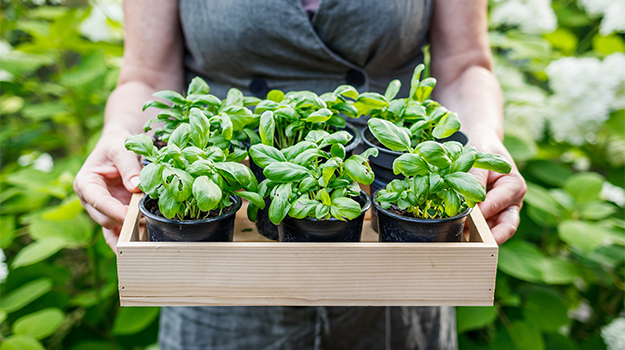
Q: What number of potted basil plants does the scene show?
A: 6